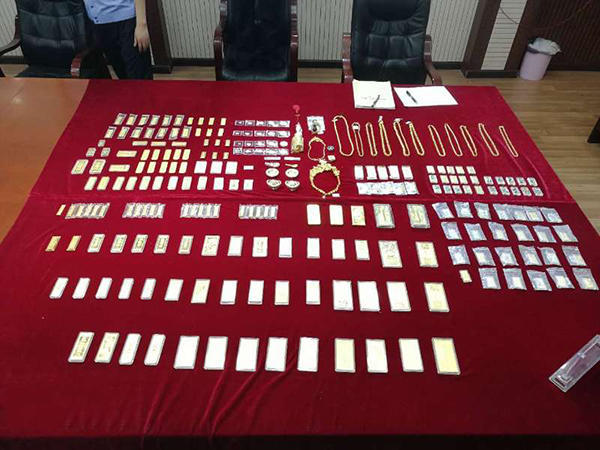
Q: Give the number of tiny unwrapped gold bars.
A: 13